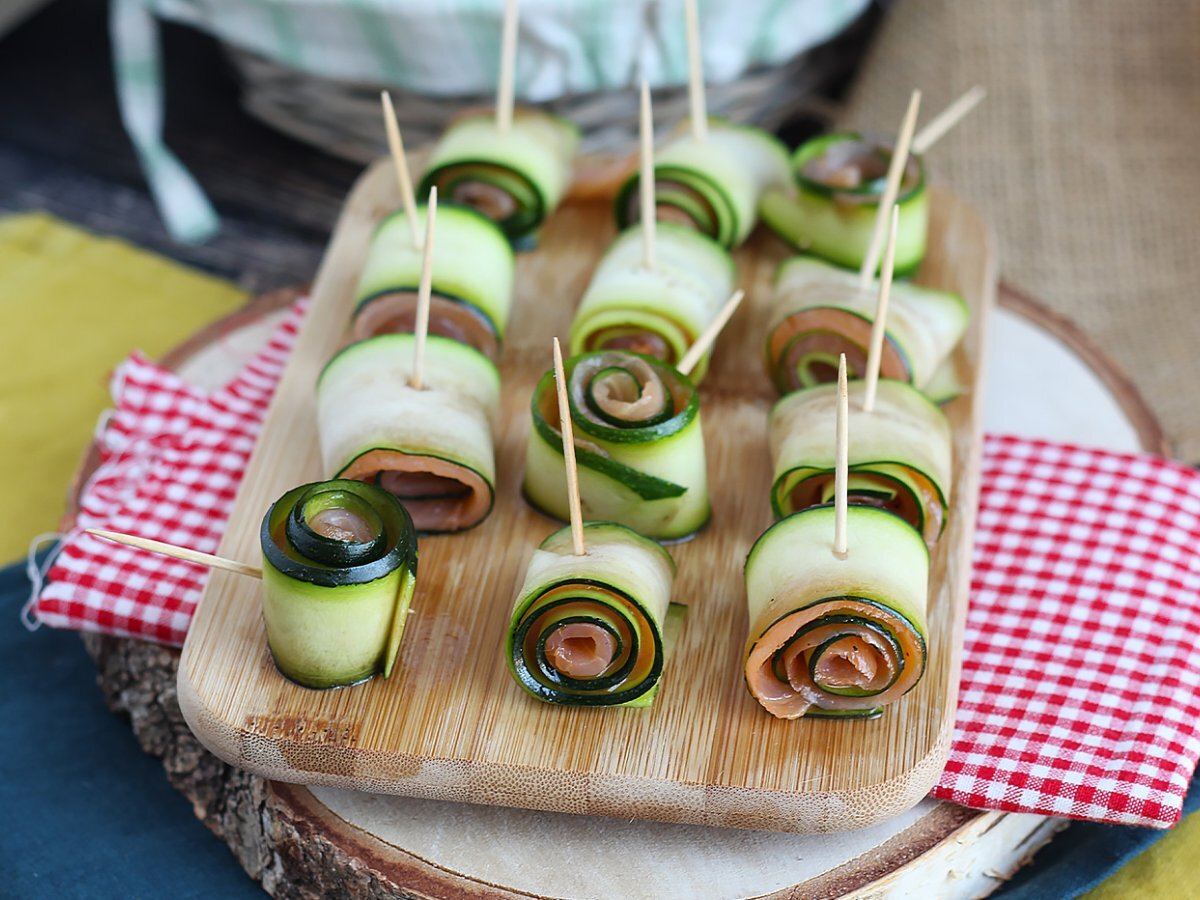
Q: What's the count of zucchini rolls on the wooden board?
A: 12